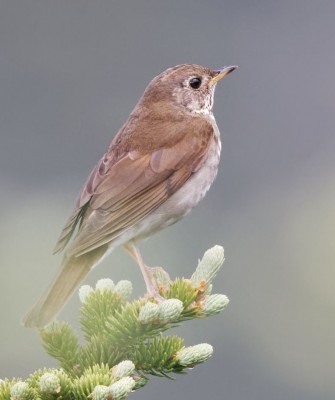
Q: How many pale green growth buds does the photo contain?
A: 13